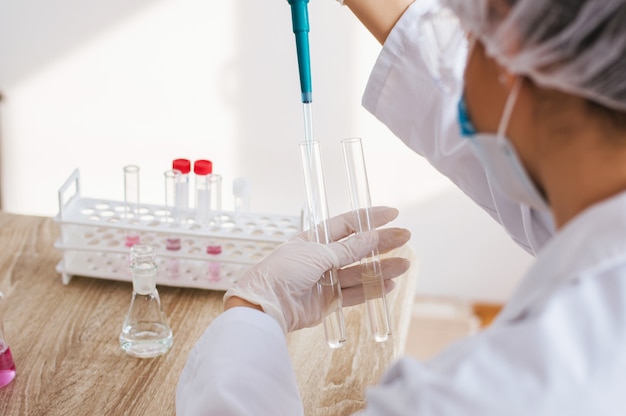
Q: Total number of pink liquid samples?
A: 4